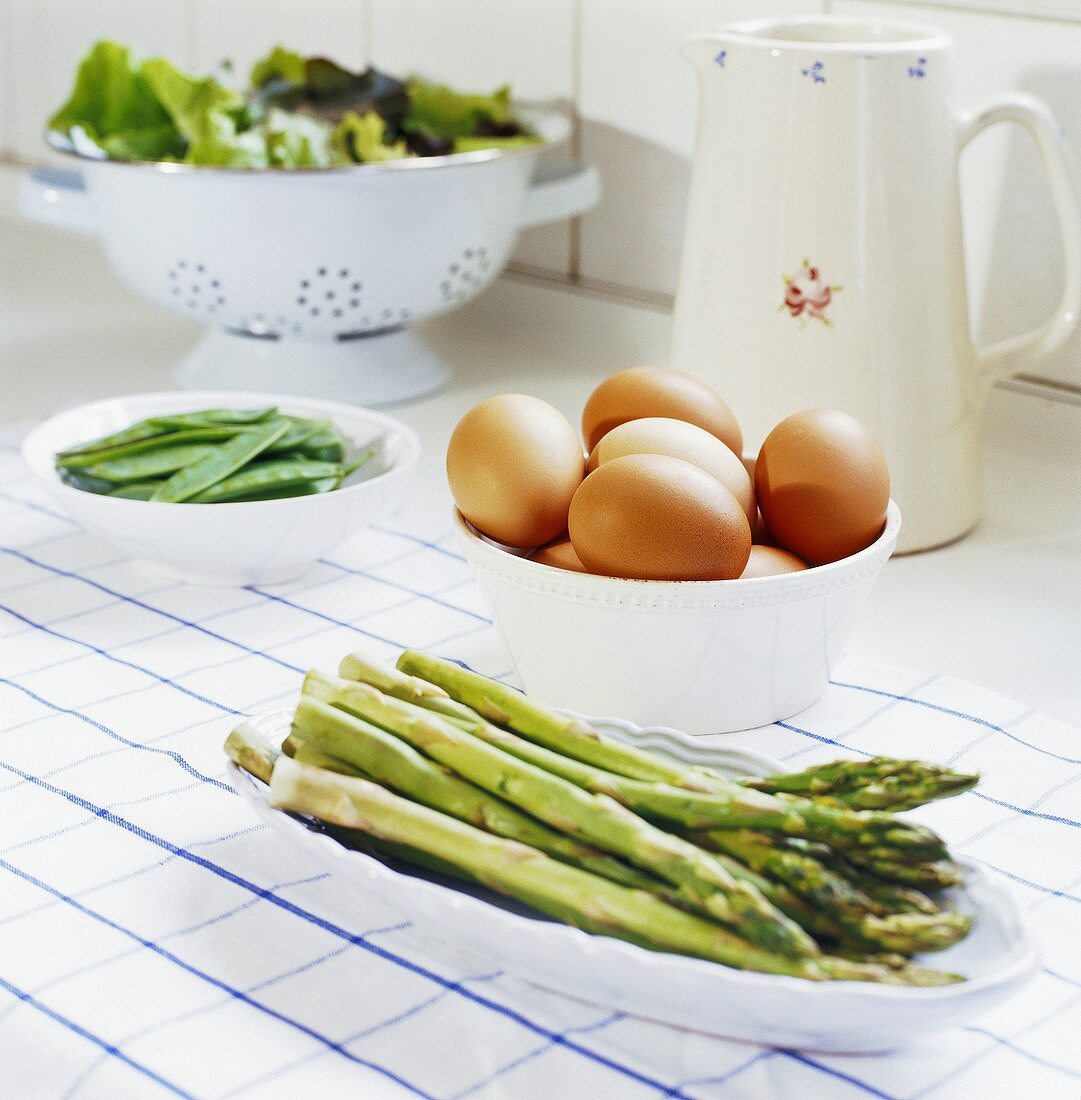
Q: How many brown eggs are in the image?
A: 7